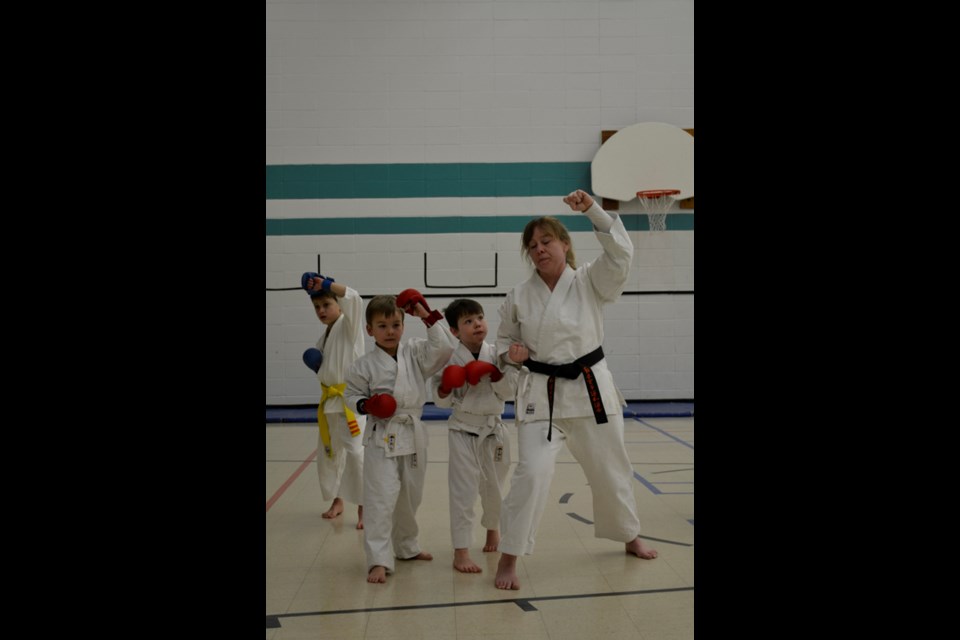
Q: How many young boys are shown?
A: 3